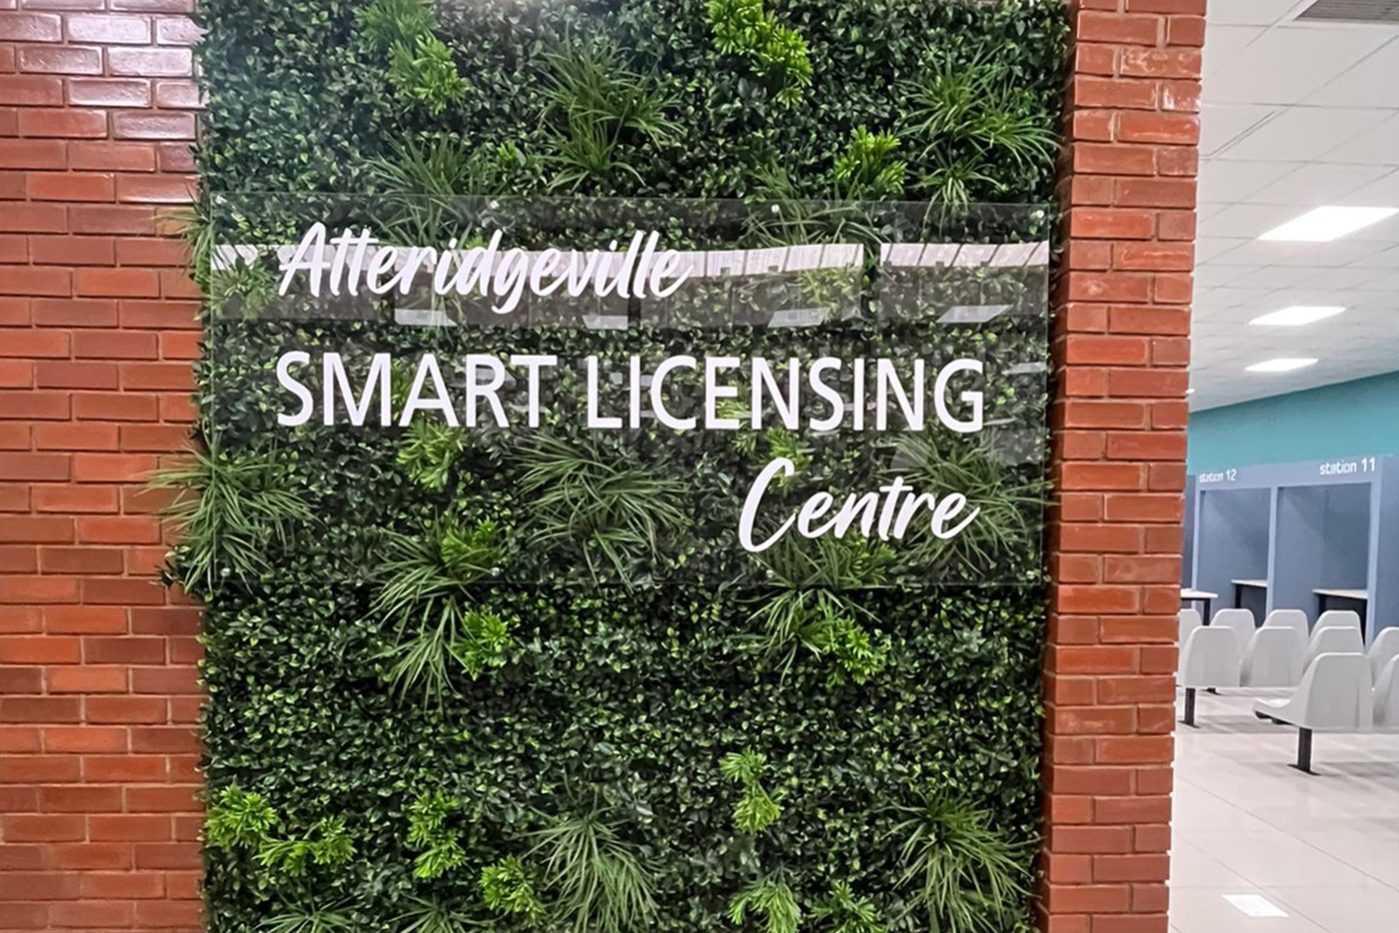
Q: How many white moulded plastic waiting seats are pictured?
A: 10